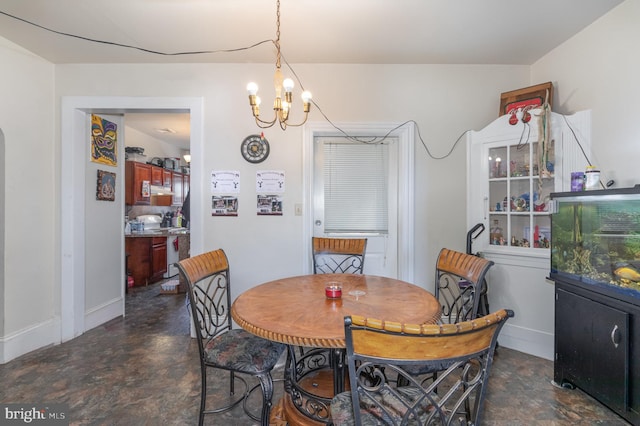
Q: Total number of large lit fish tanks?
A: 1